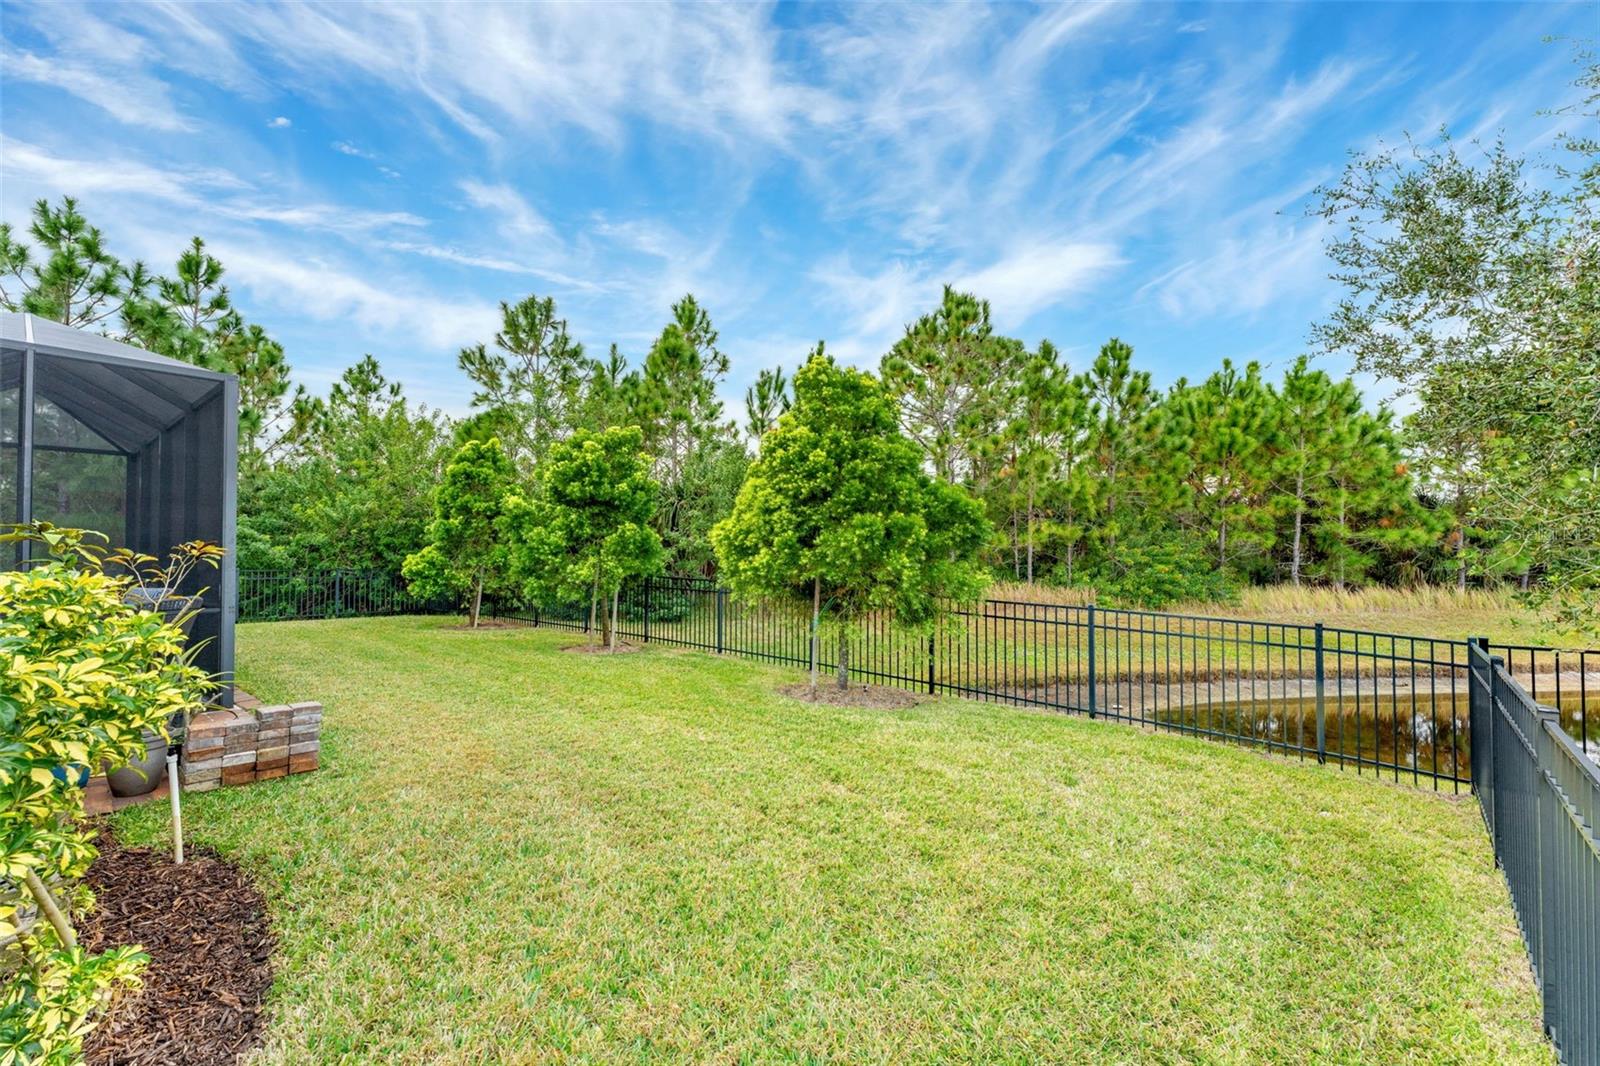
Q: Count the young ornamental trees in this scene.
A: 3